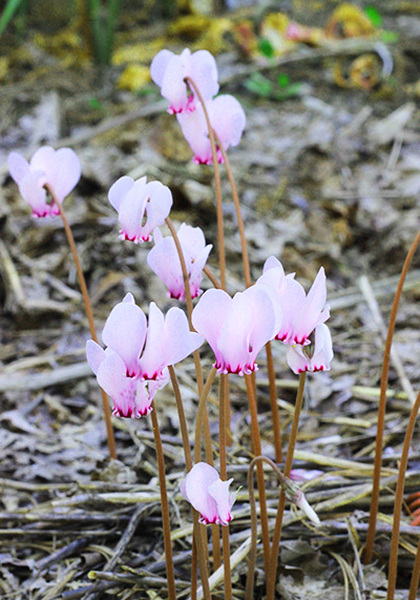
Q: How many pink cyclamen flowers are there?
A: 11